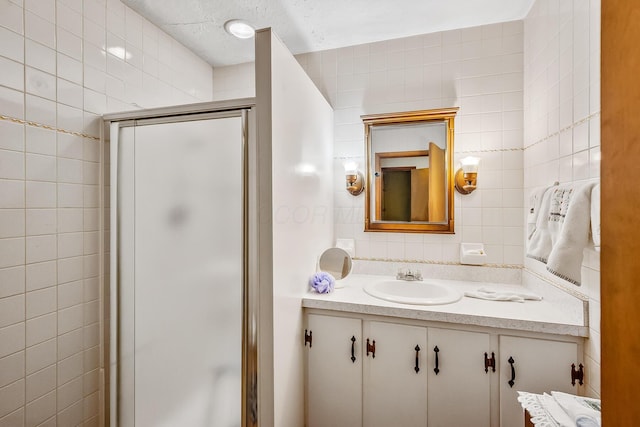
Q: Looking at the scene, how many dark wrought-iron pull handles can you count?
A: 4